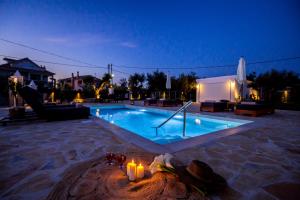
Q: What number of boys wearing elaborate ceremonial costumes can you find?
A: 0